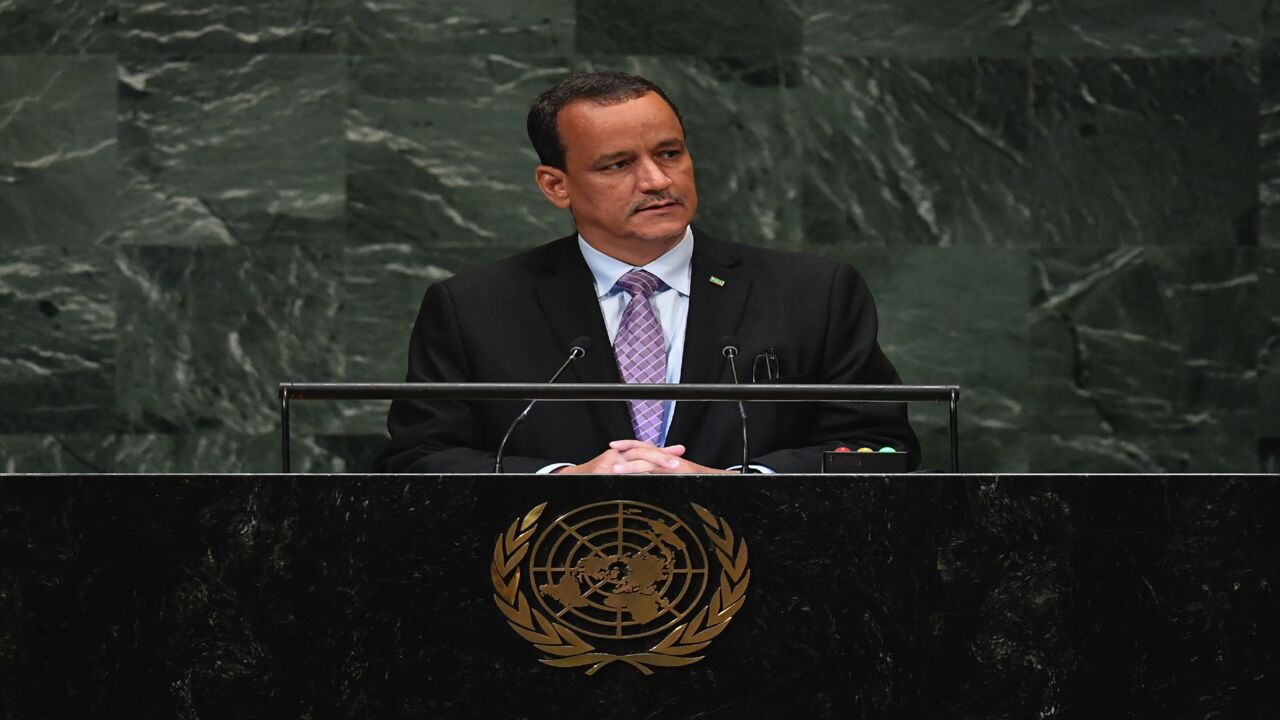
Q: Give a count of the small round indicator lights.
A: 3